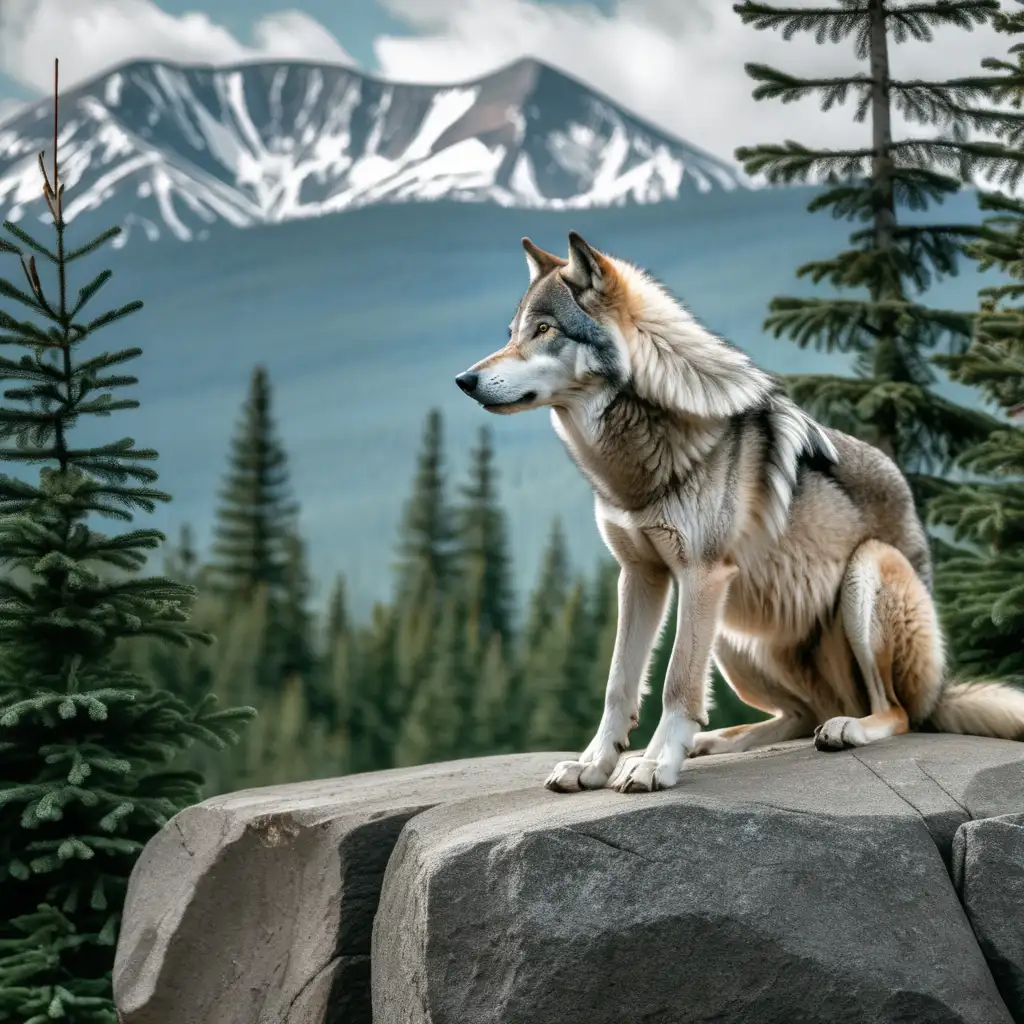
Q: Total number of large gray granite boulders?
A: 3